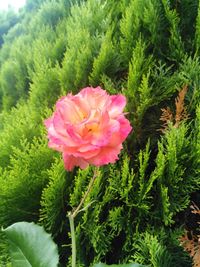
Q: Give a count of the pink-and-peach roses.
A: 1